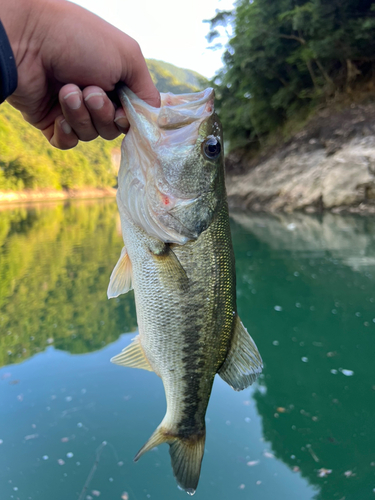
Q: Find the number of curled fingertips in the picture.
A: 4